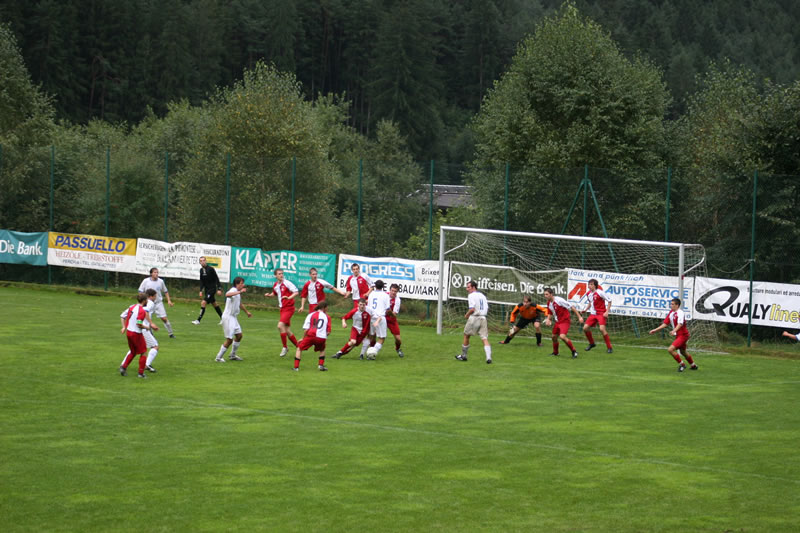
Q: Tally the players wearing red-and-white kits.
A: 10